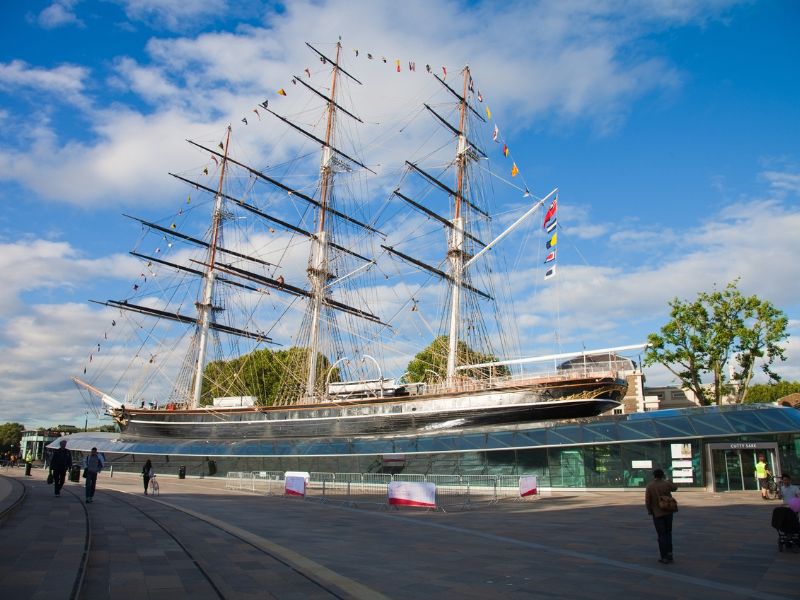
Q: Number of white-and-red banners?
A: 3